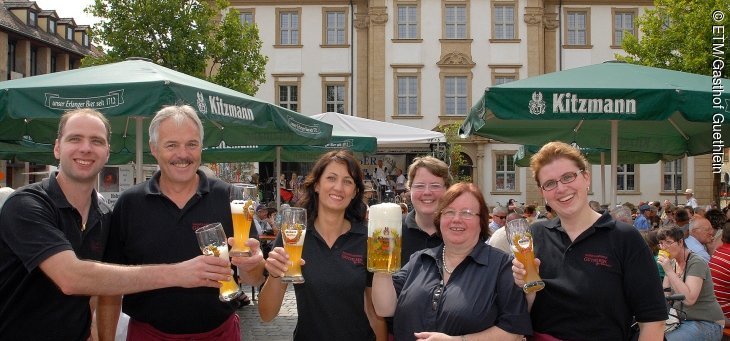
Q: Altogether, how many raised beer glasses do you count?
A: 5